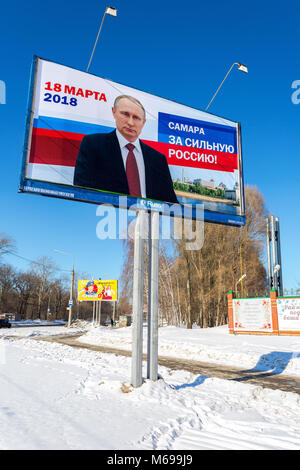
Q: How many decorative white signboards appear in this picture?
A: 2